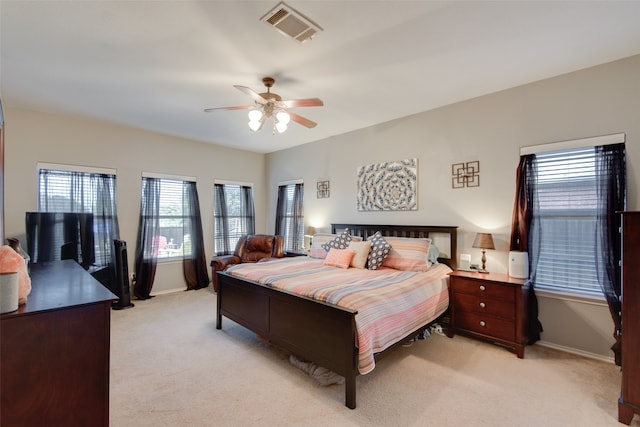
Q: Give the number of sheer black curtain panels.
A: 10